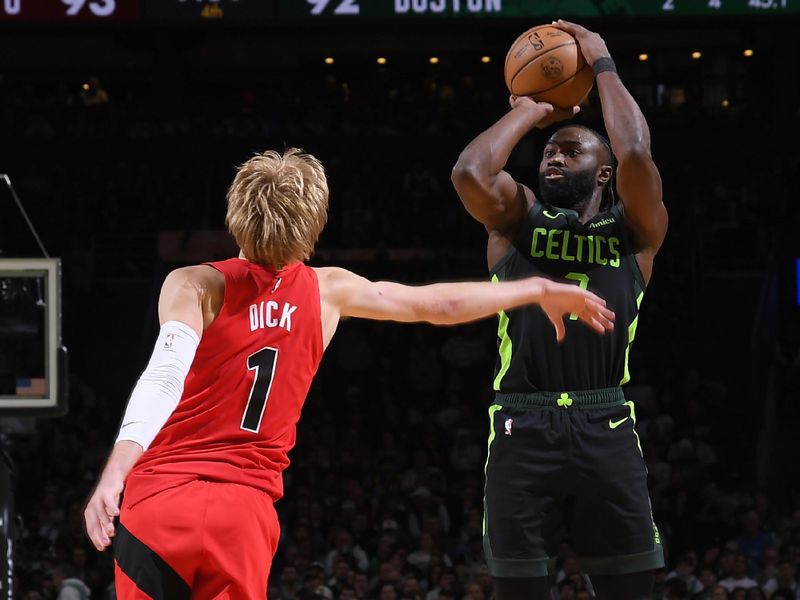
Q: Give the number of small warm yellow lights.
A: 7